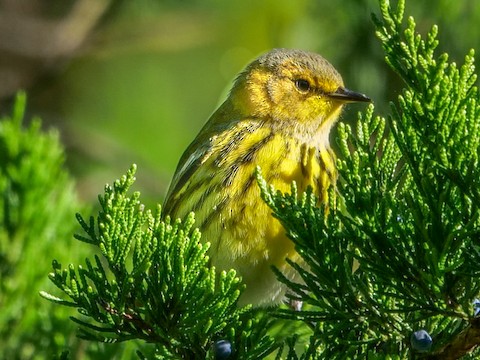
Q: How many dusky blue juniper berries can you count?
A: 3